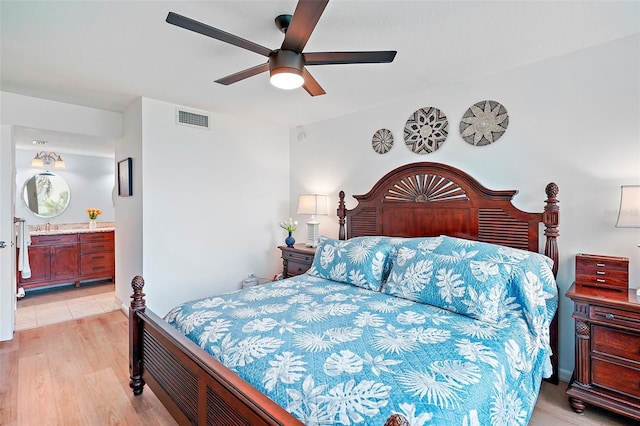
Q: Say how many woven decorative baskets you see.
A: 3